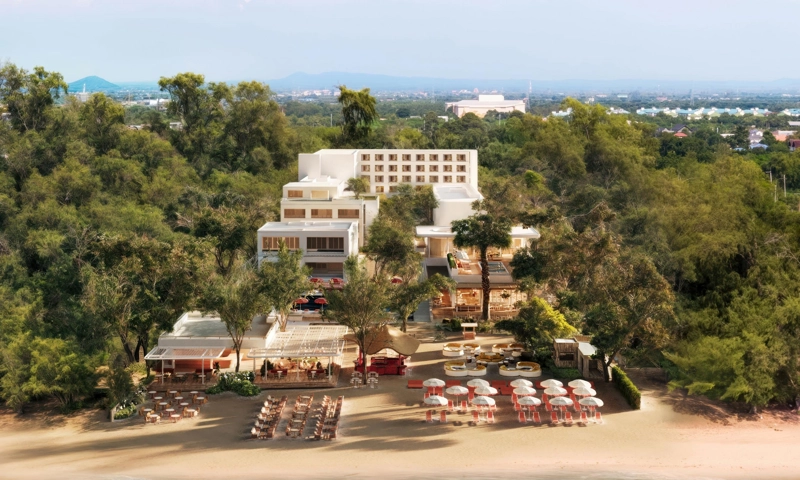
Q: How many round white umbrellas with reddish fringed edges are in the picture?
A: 15